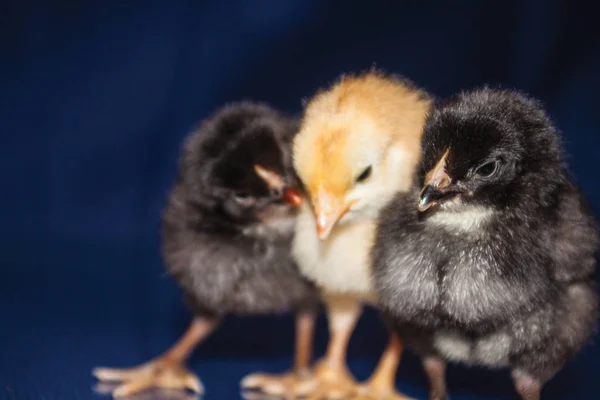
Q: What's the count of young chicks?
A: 3